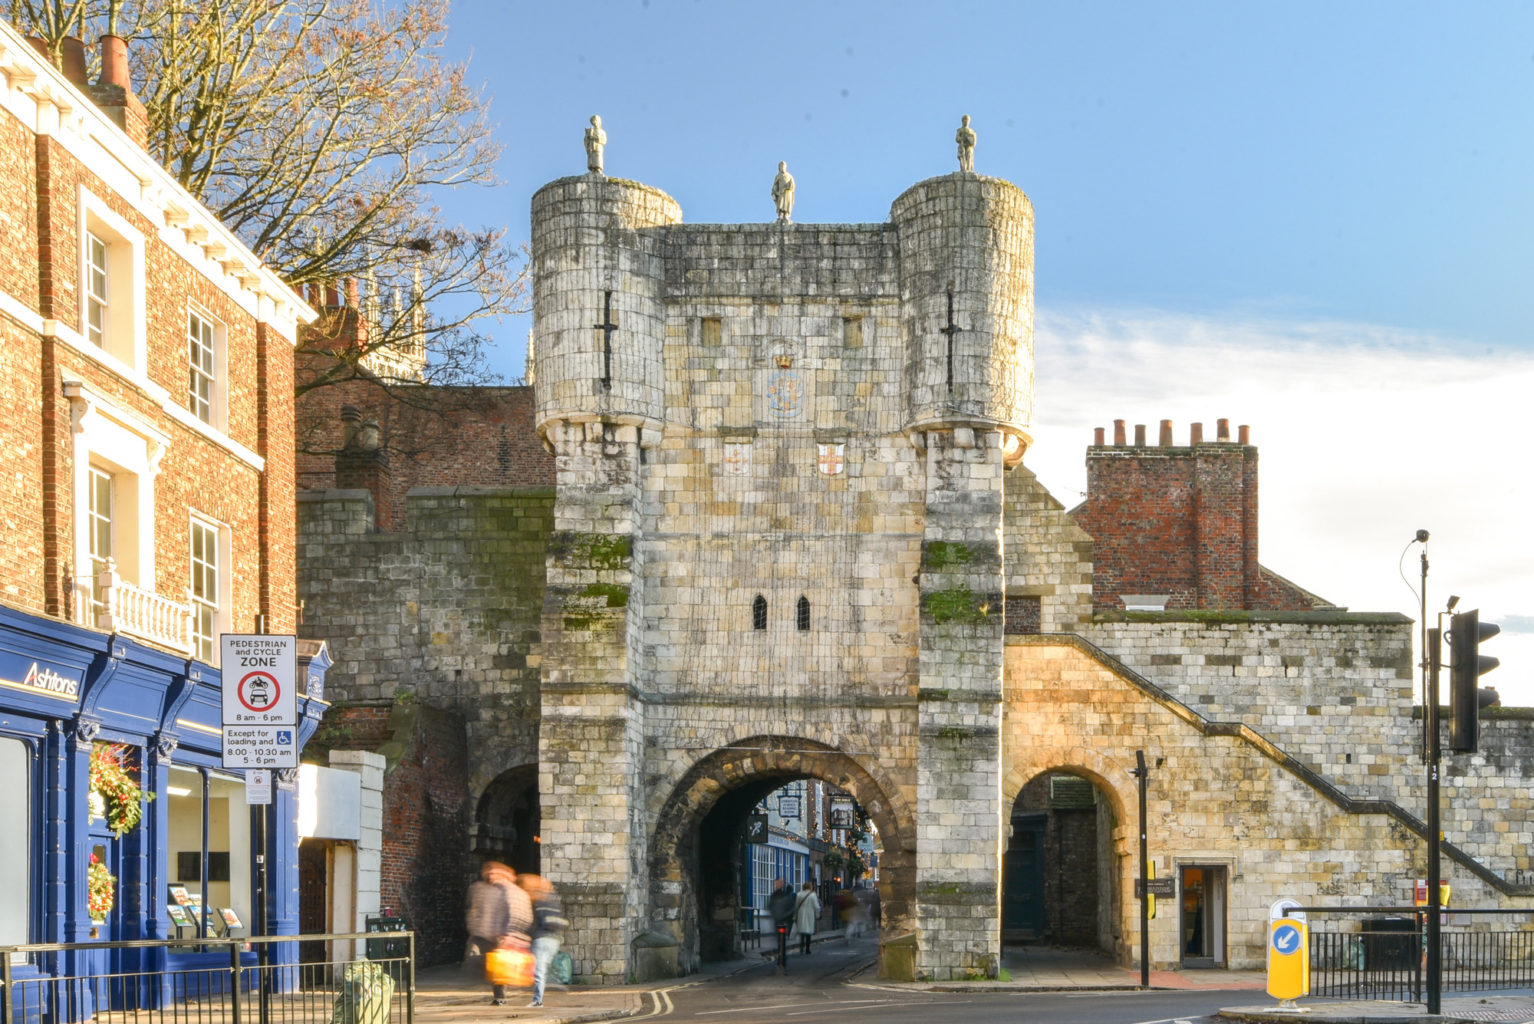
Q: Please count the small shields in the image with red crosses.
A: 2